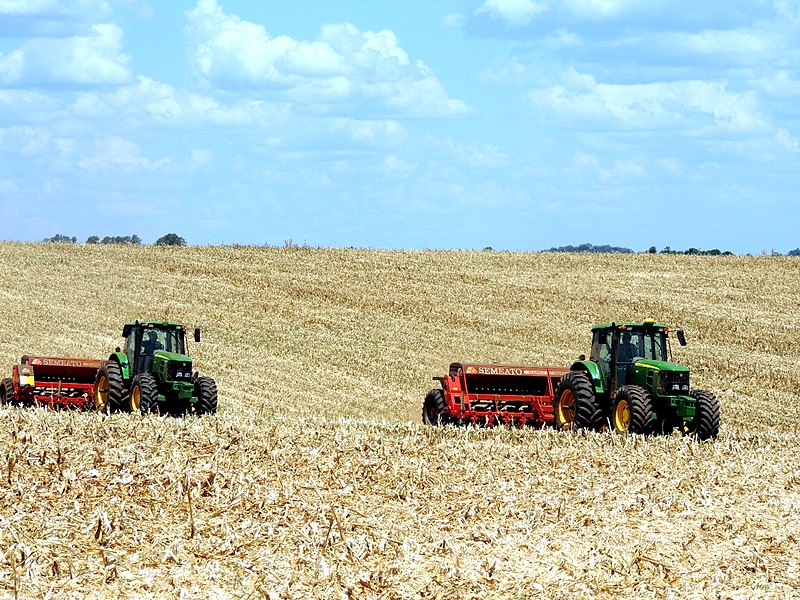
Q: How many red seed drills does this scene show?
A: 2